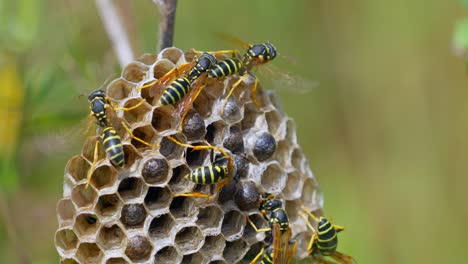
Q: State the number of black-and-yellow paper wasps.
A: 6